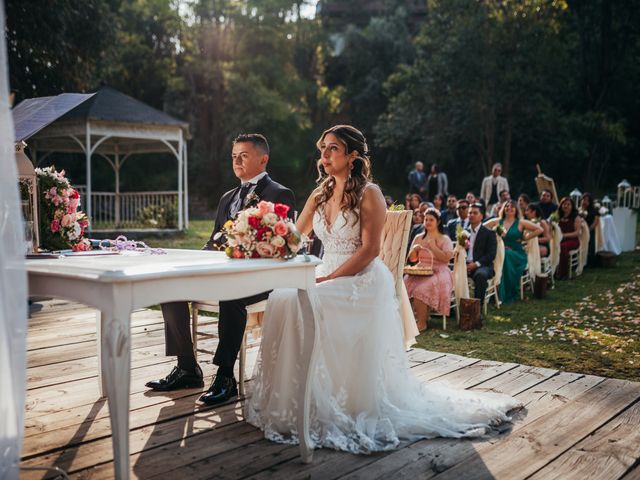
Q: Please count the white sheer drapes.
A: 1